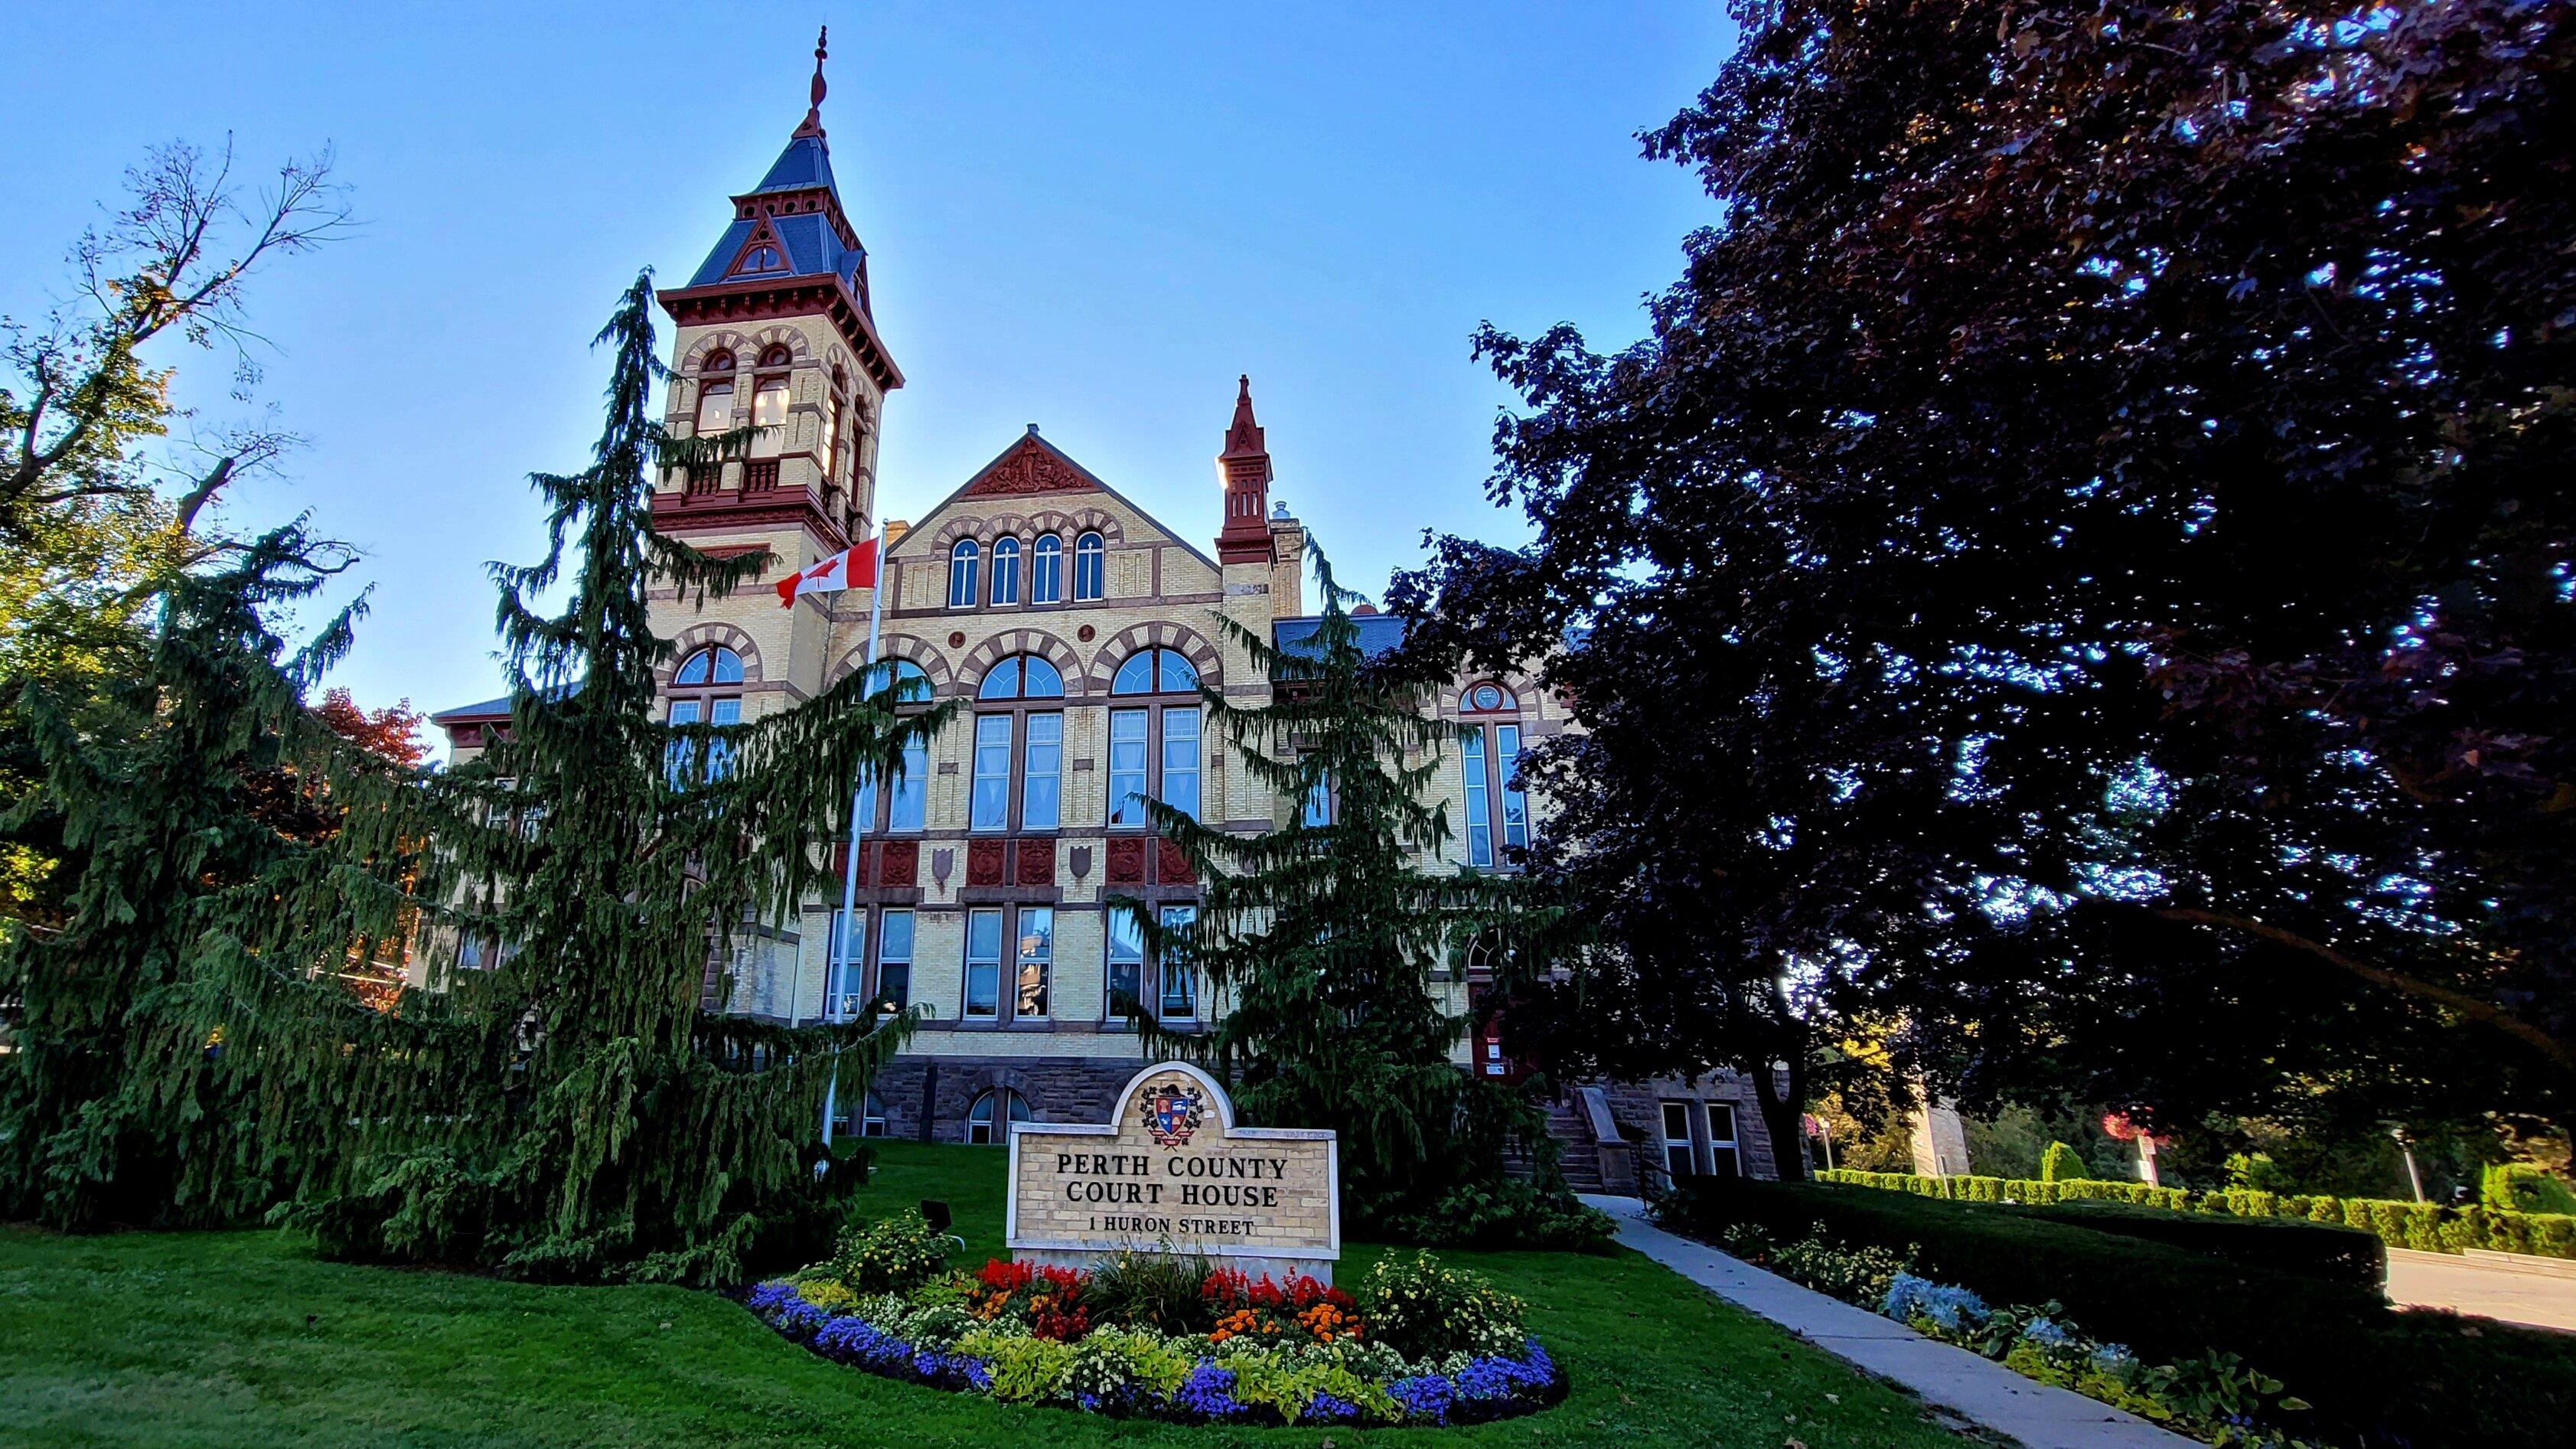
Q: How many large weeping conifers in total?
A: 3